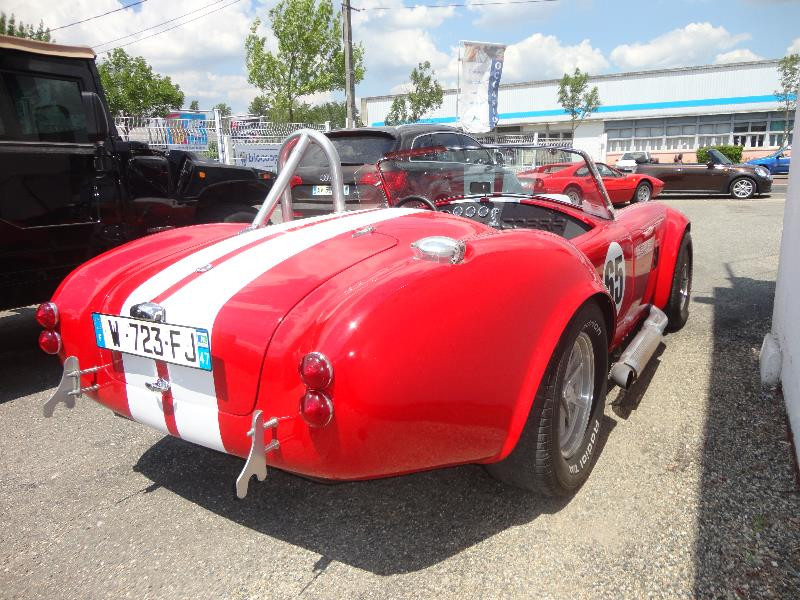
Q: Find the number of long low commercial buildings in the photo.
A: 1